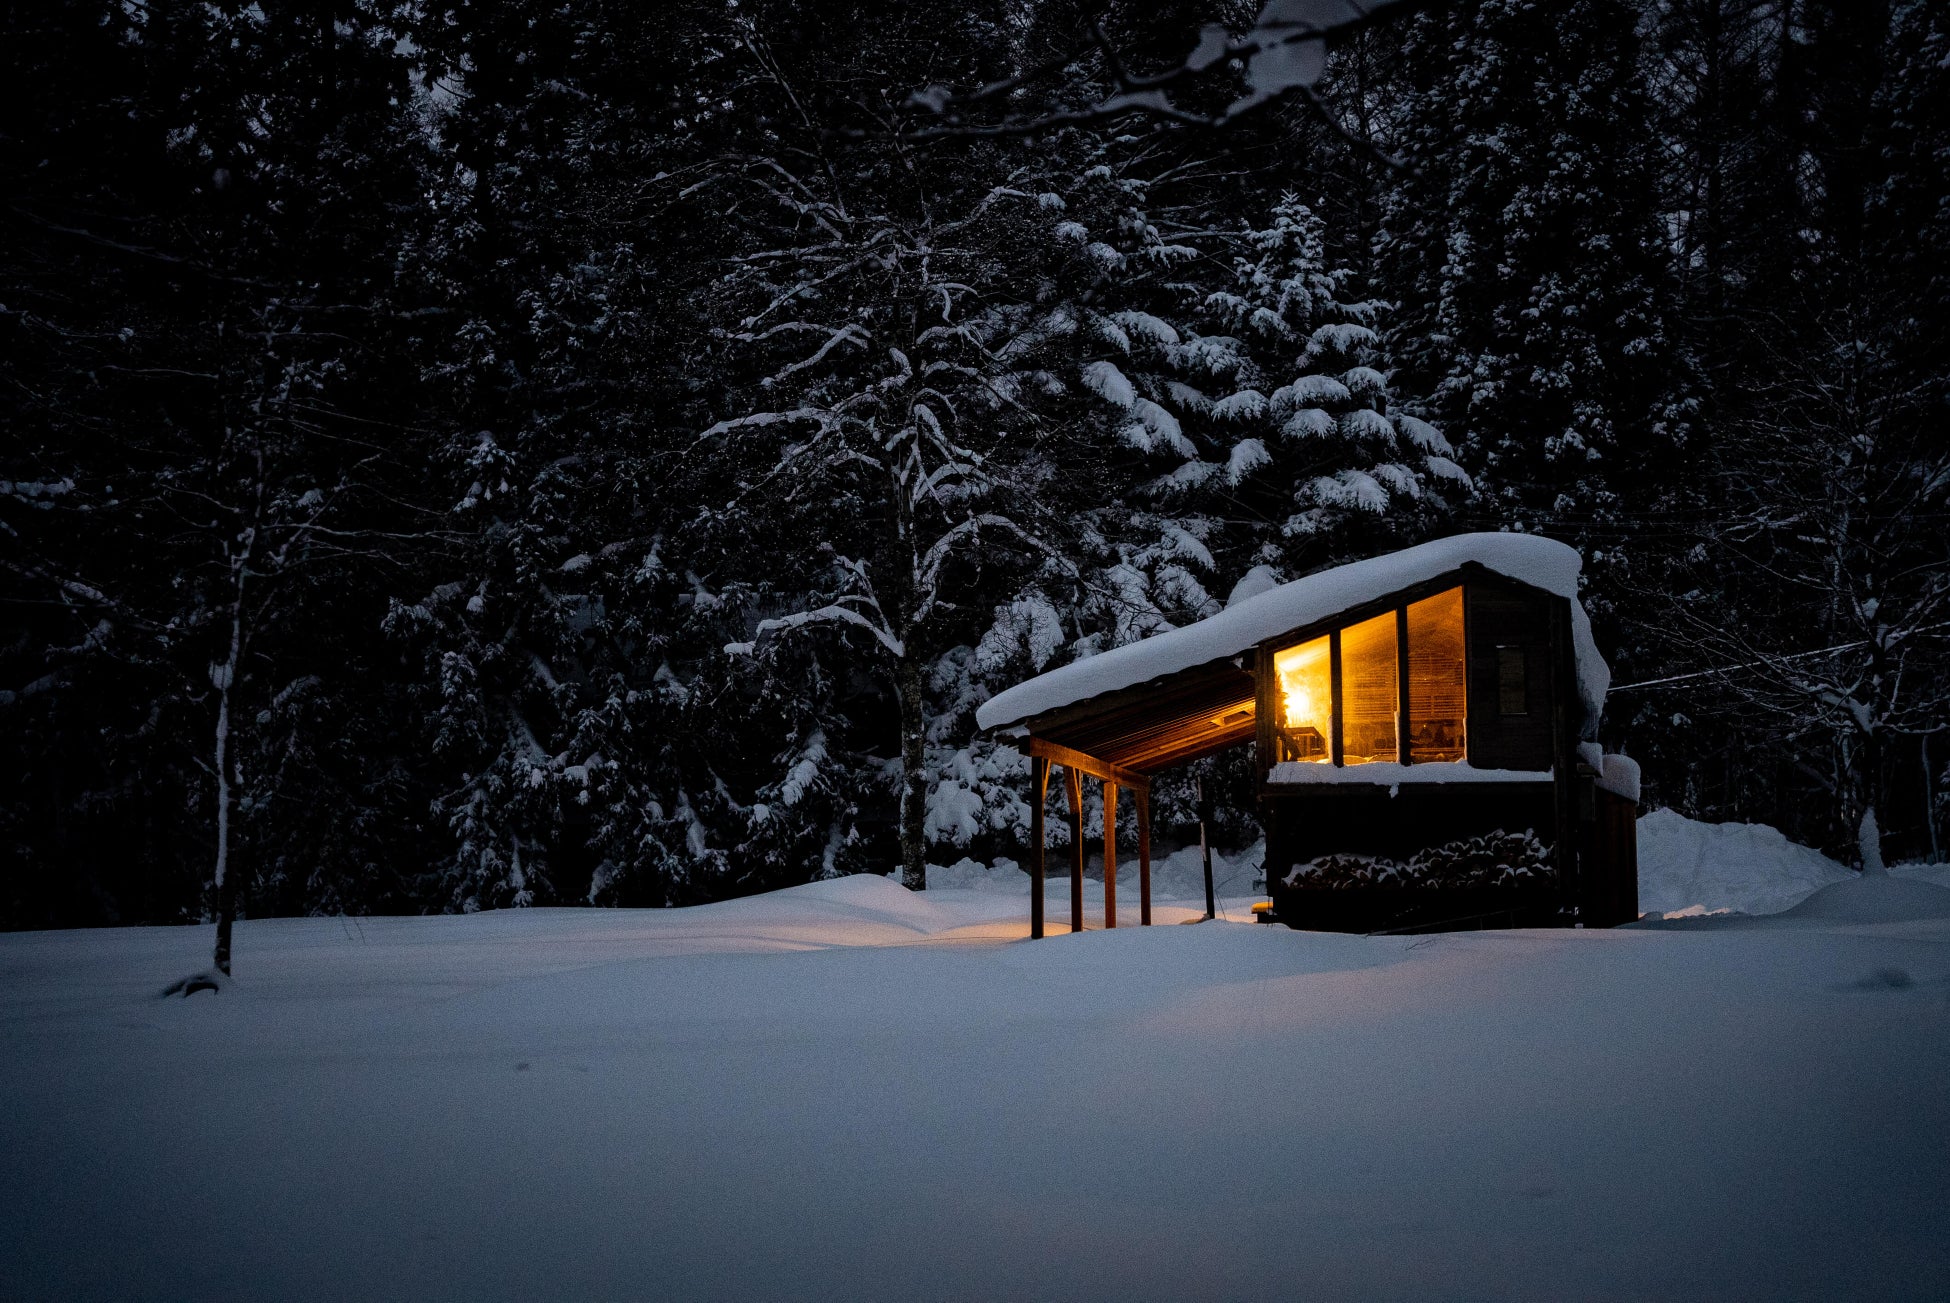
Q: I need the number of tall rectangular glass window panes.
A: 3